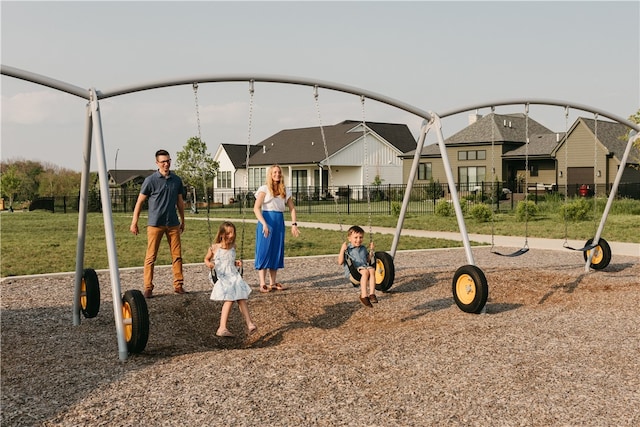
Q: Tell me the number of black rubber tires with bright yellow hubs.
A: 5